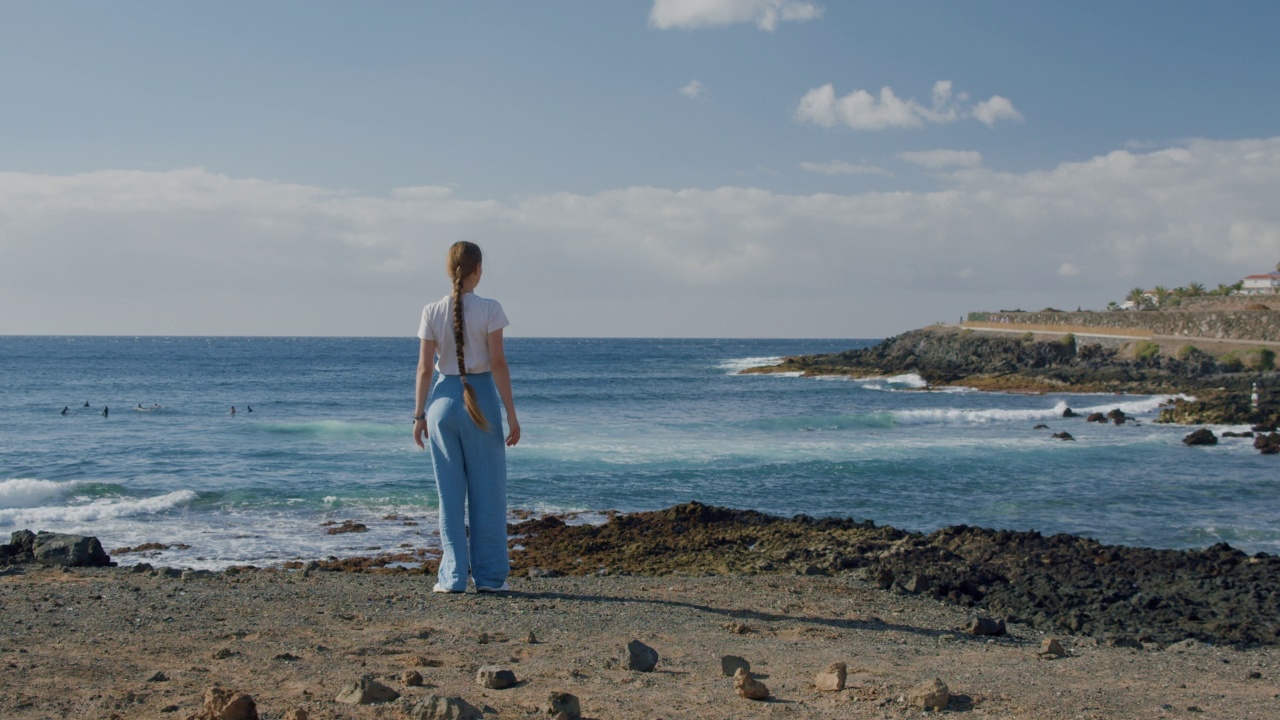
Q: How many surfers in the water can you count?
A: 7